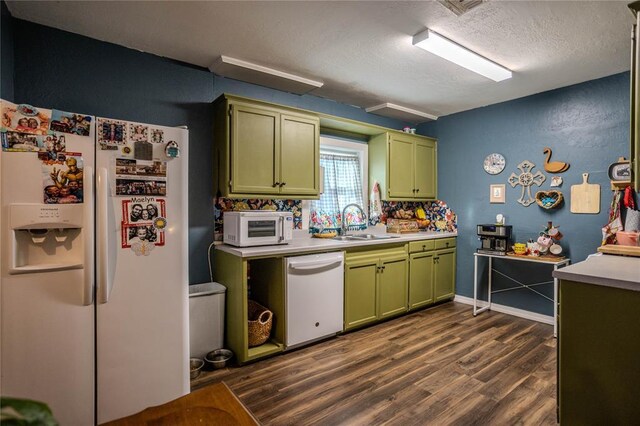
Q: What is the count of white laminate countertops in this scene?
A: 2